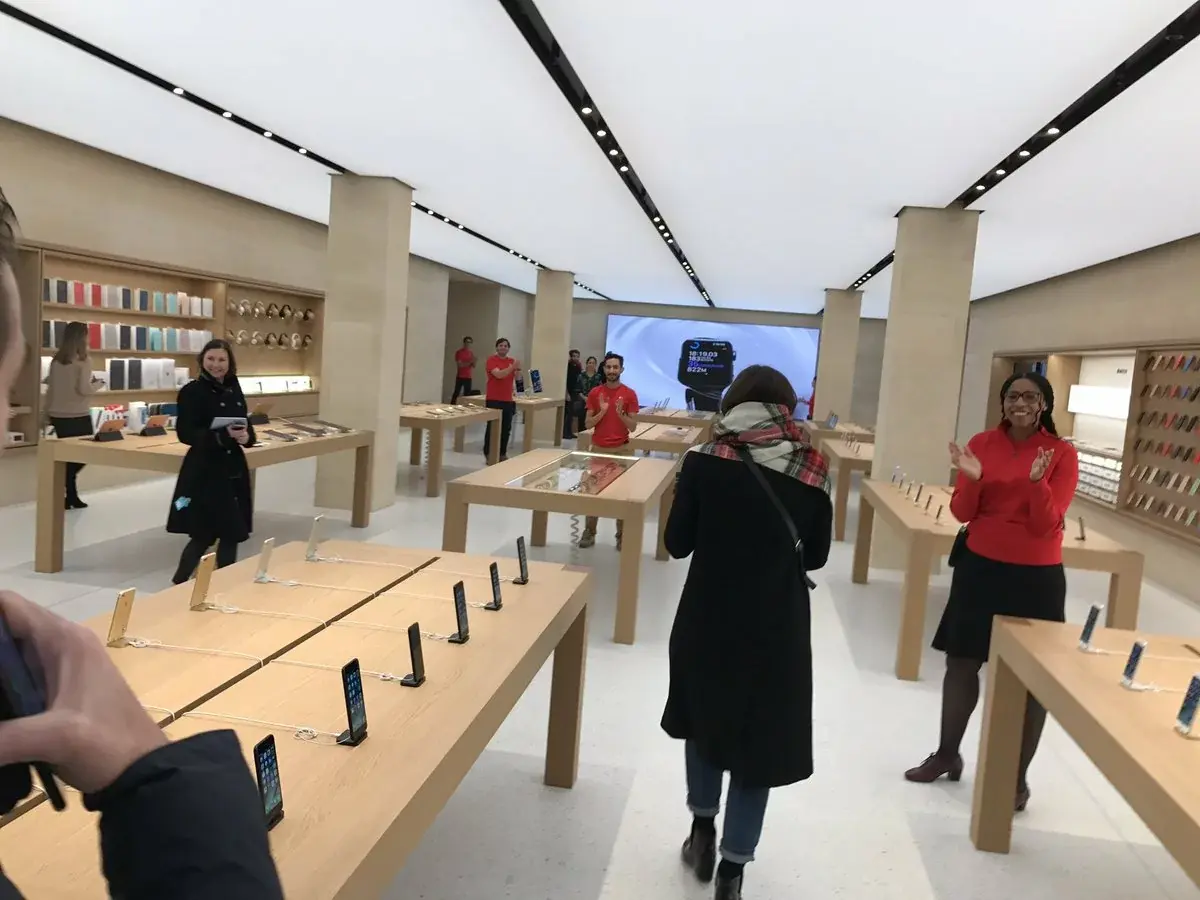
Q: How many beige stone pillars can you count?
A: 4